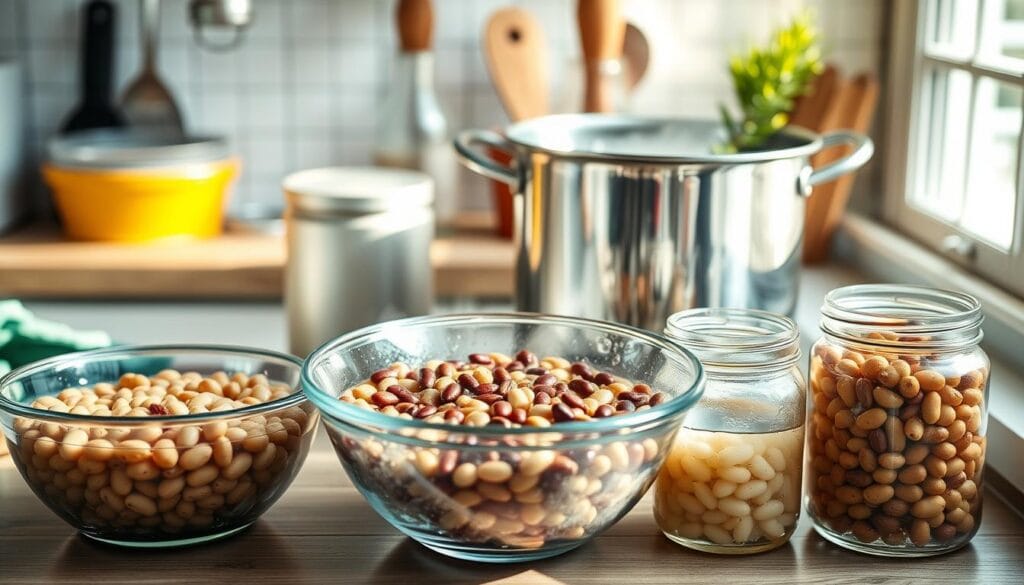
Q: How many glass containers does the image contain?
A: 4